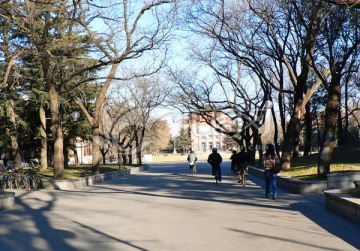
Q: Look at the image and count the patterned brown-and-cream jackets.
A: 1